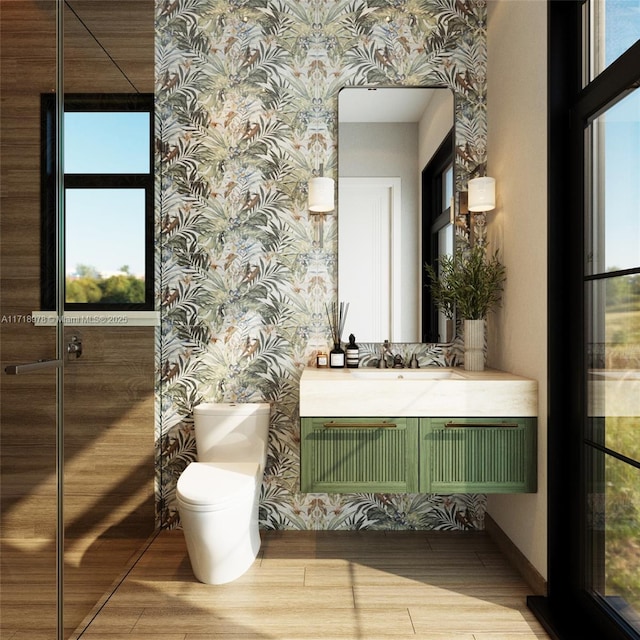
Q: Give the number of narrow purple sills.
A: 0